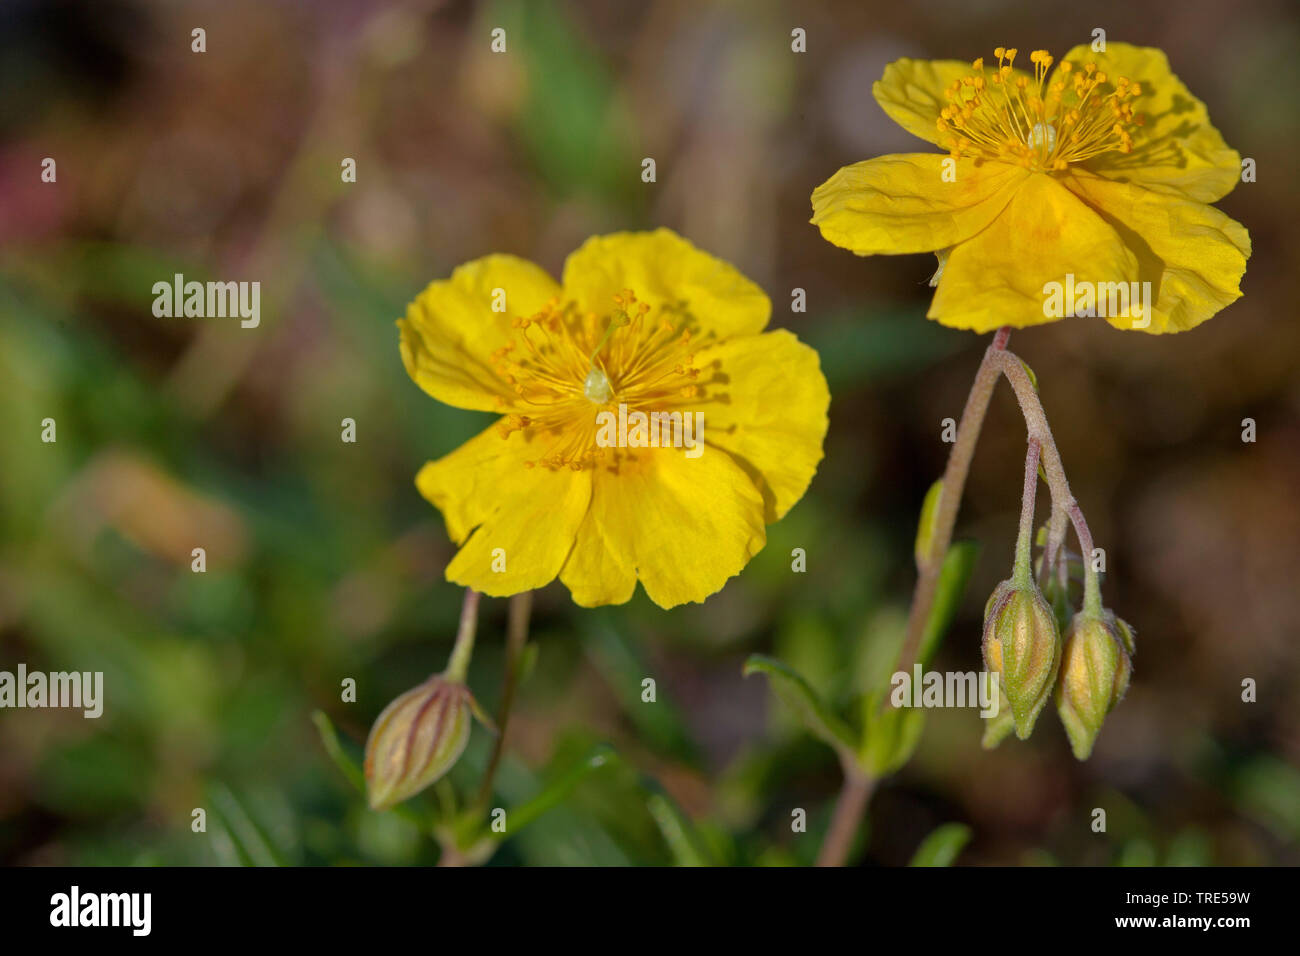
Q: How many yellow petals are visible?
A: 10